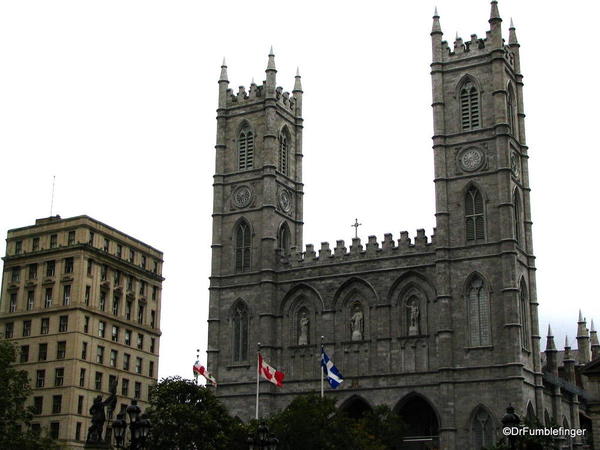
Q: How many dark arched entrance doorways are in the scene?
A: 2